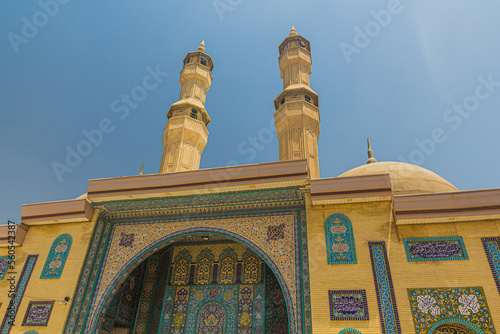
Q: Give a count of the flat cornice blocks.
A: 5